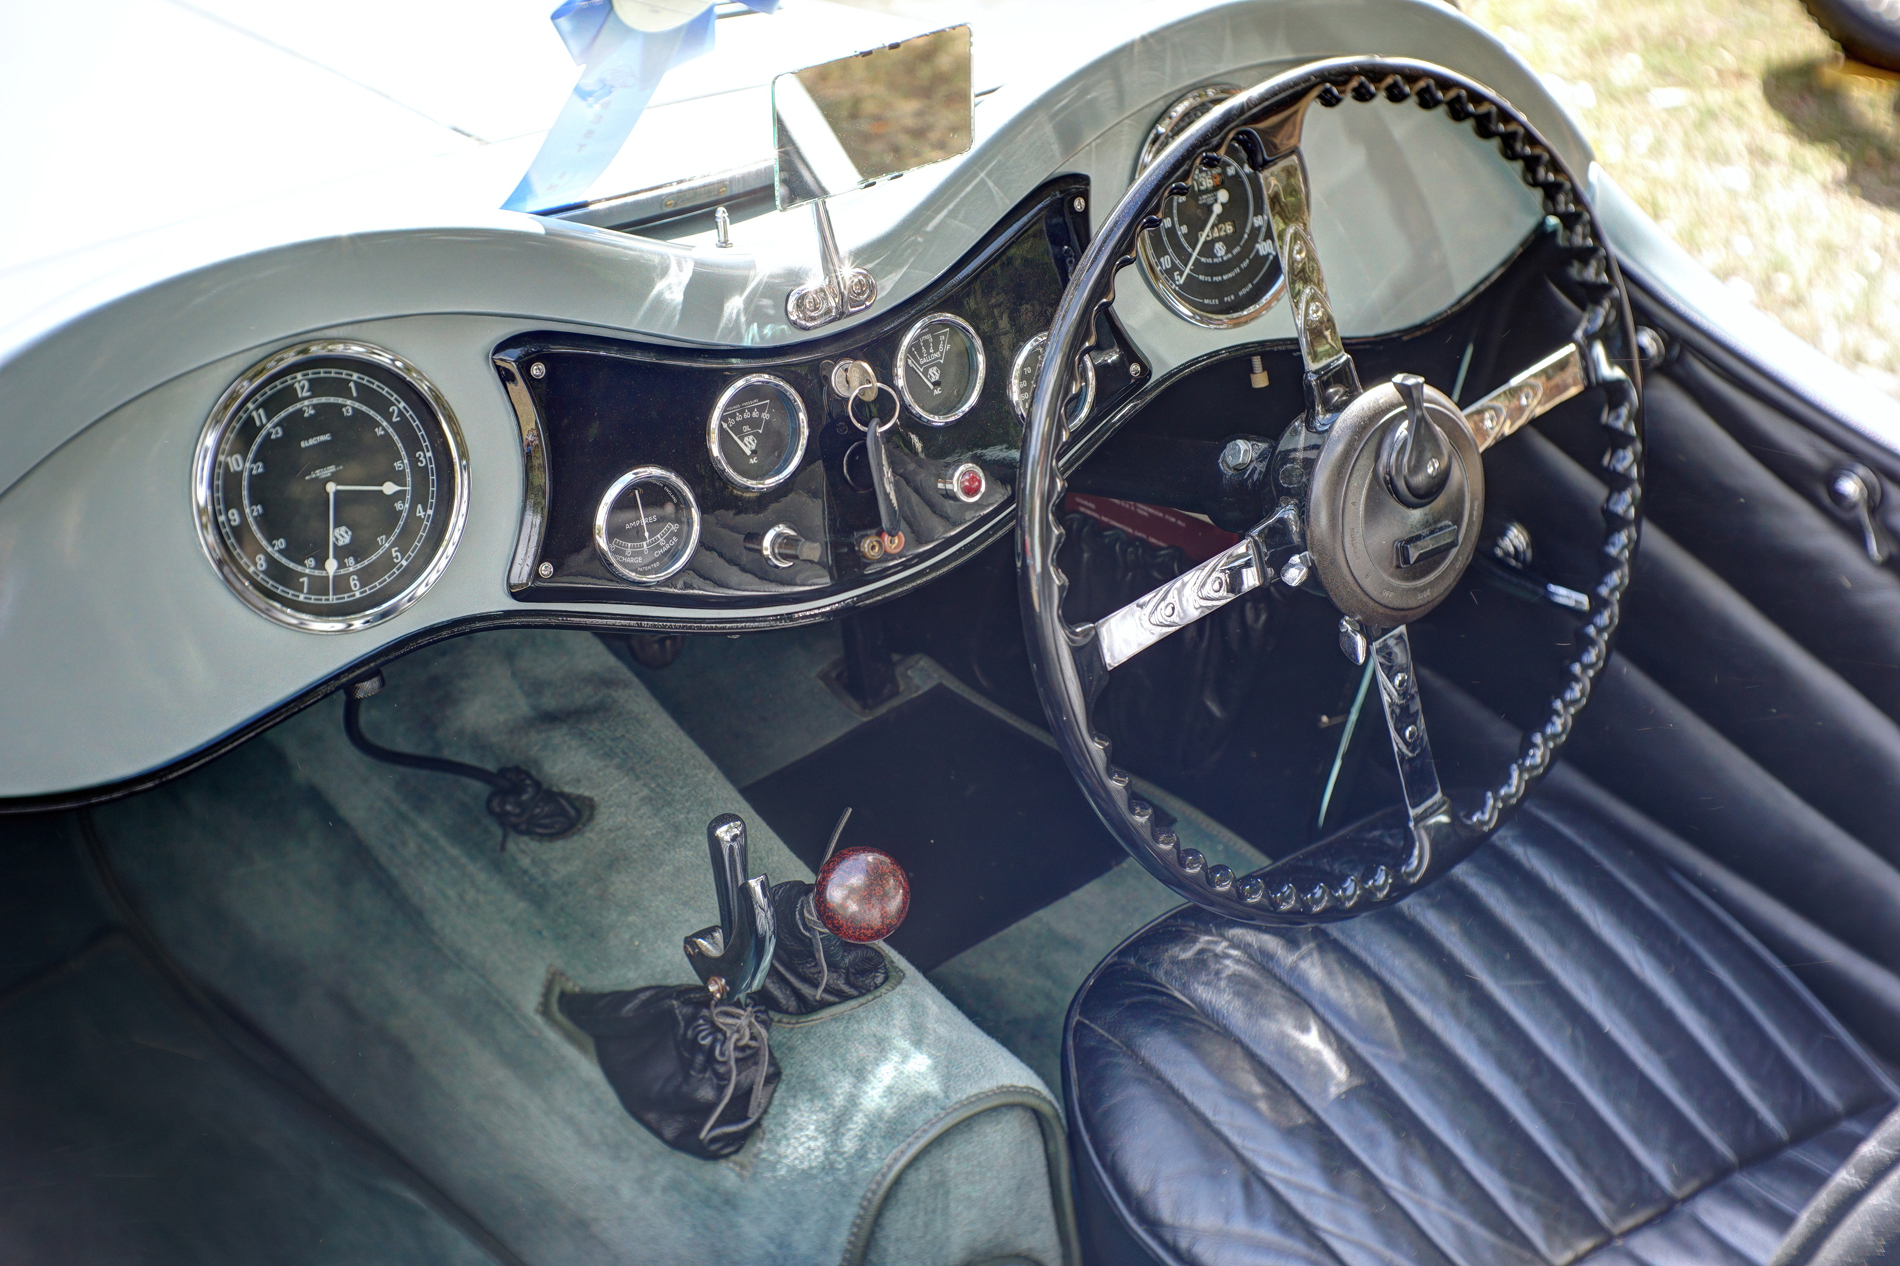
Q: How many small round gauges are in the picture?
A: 4